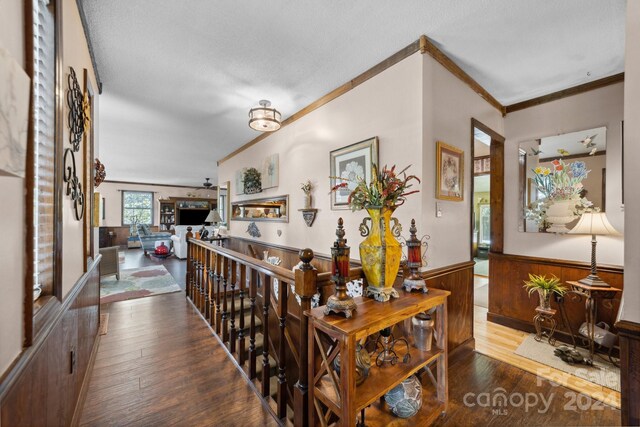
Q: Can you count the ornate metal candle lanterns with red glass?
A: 2